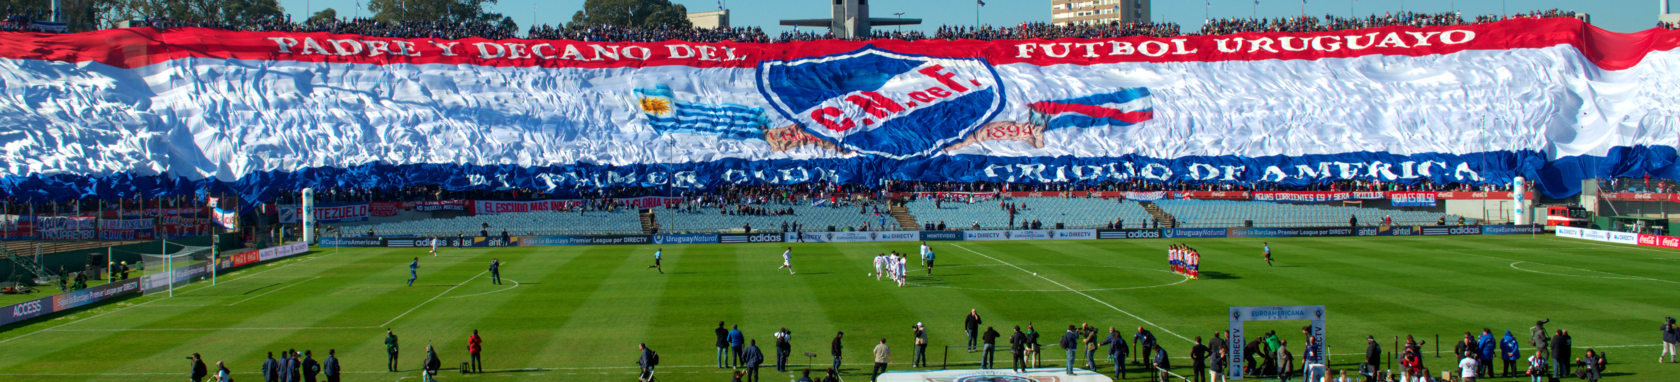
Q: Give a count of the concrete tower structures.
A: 1